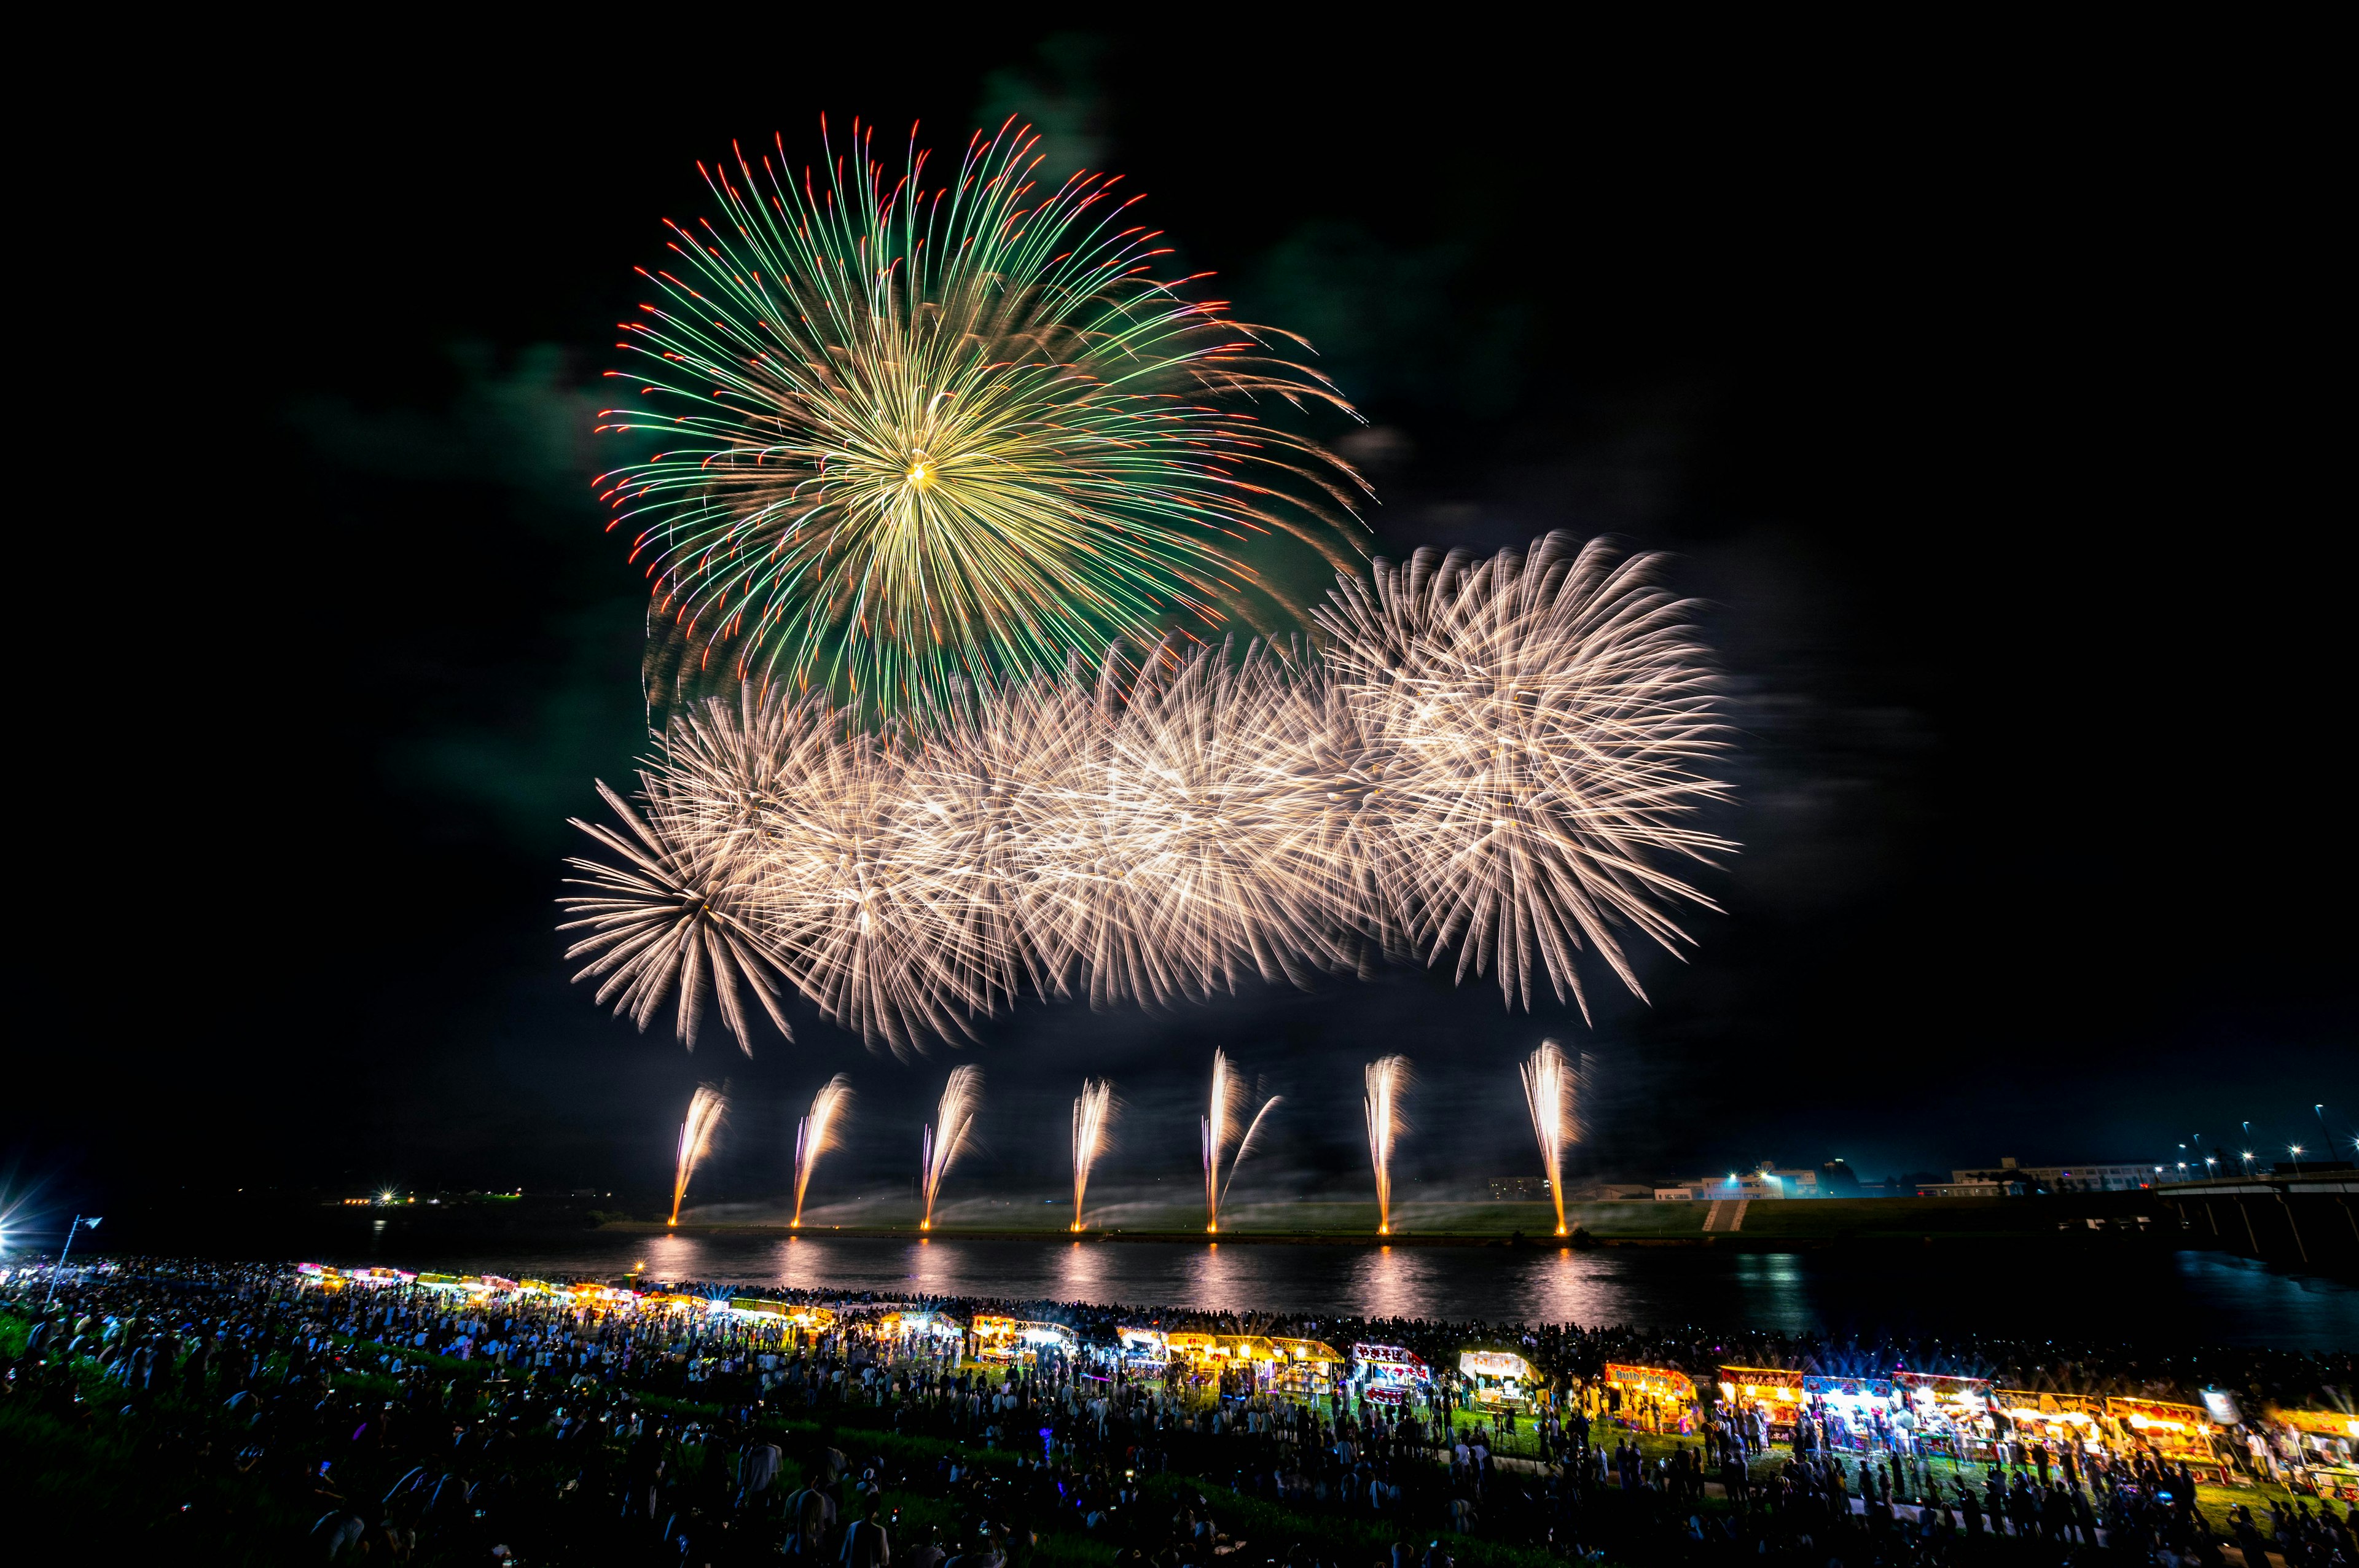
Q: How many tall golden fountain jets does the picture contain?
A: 7